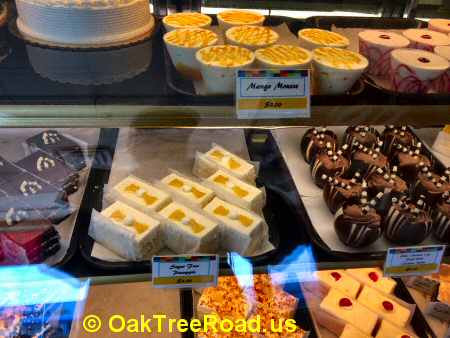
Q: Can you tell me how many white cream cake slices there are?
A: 7